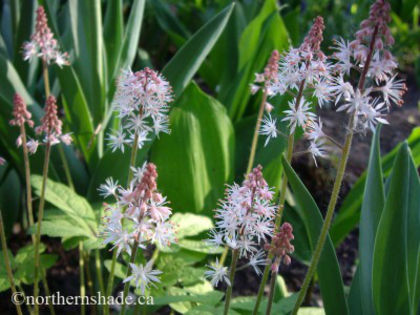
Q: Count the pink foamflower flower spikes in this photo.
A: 10